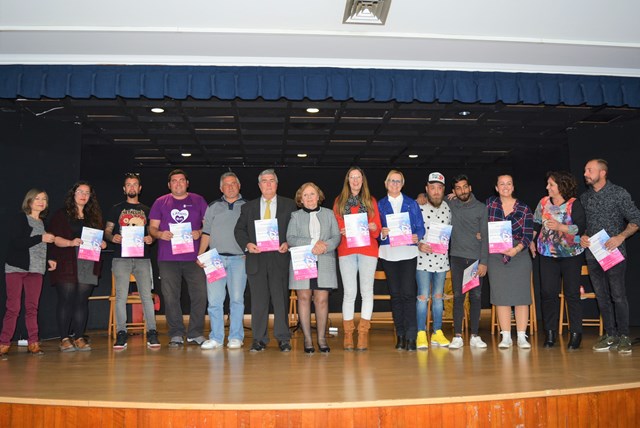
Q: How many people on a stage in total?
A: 14